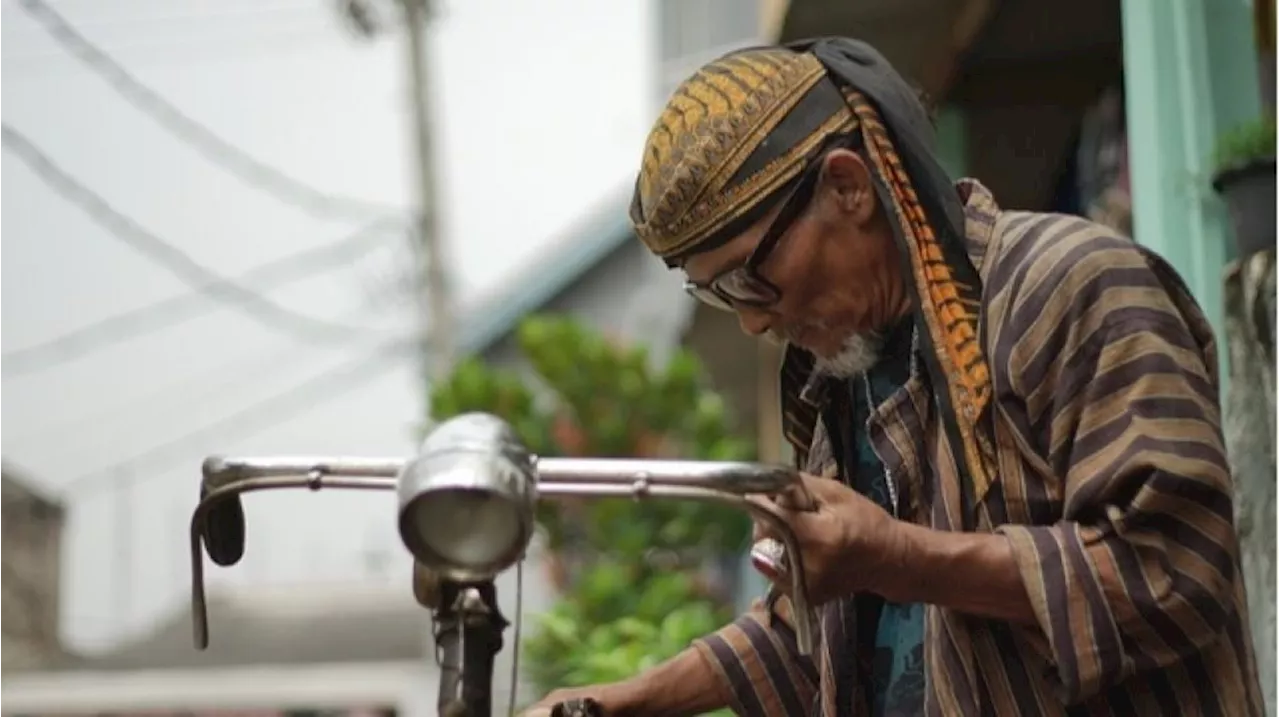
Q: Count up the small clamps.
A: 2